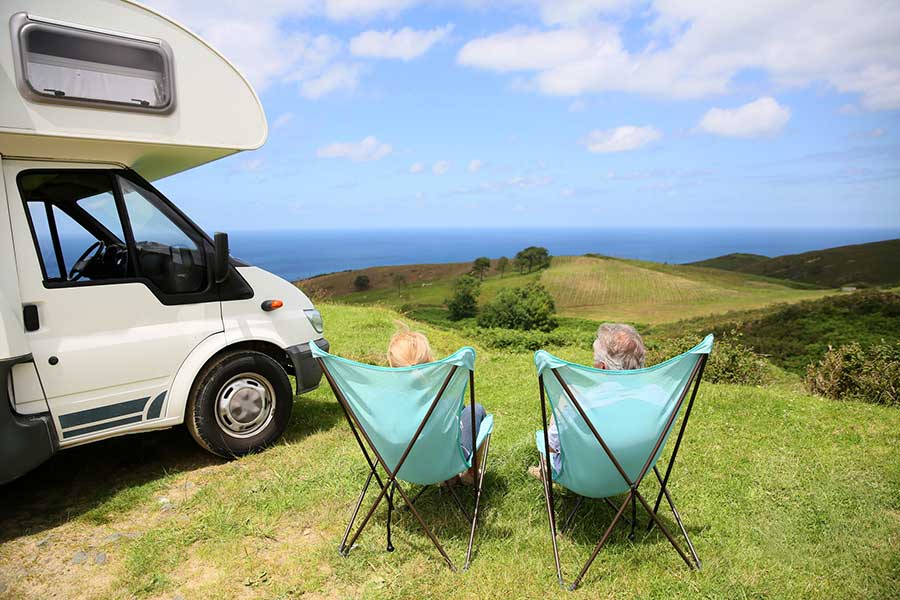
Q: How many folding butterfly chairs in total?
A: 2